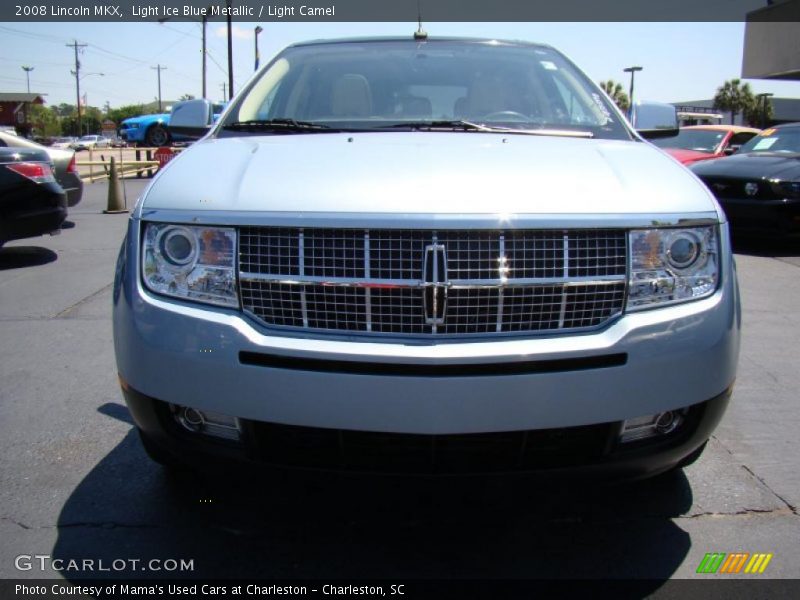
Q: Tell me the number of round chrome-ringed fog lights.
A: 2